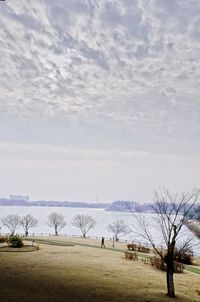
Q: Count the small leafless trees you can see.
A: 5